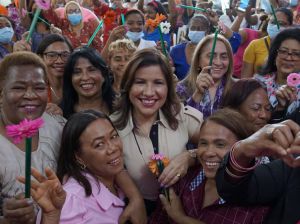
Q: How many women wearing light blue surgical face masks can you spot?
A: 5